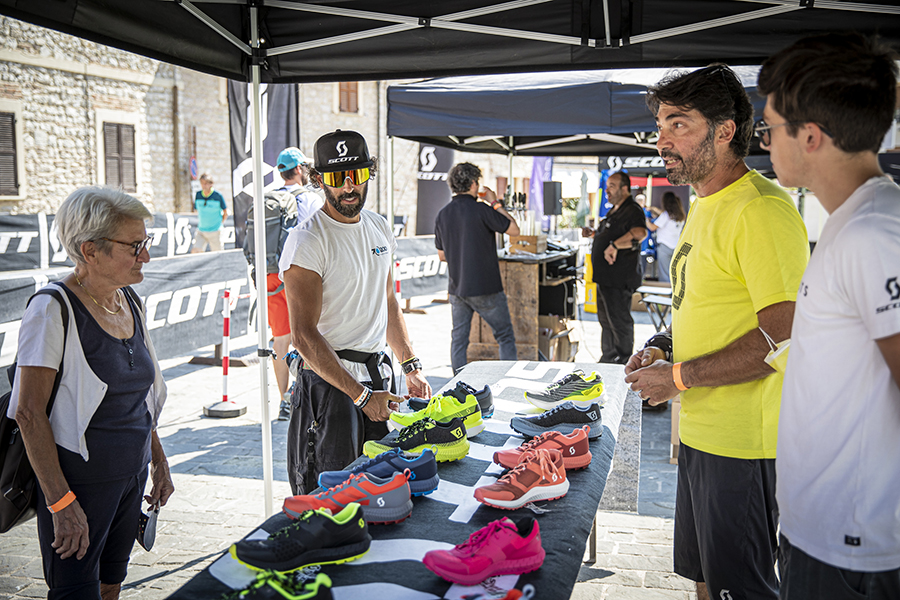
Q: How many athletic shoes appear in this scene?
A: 13